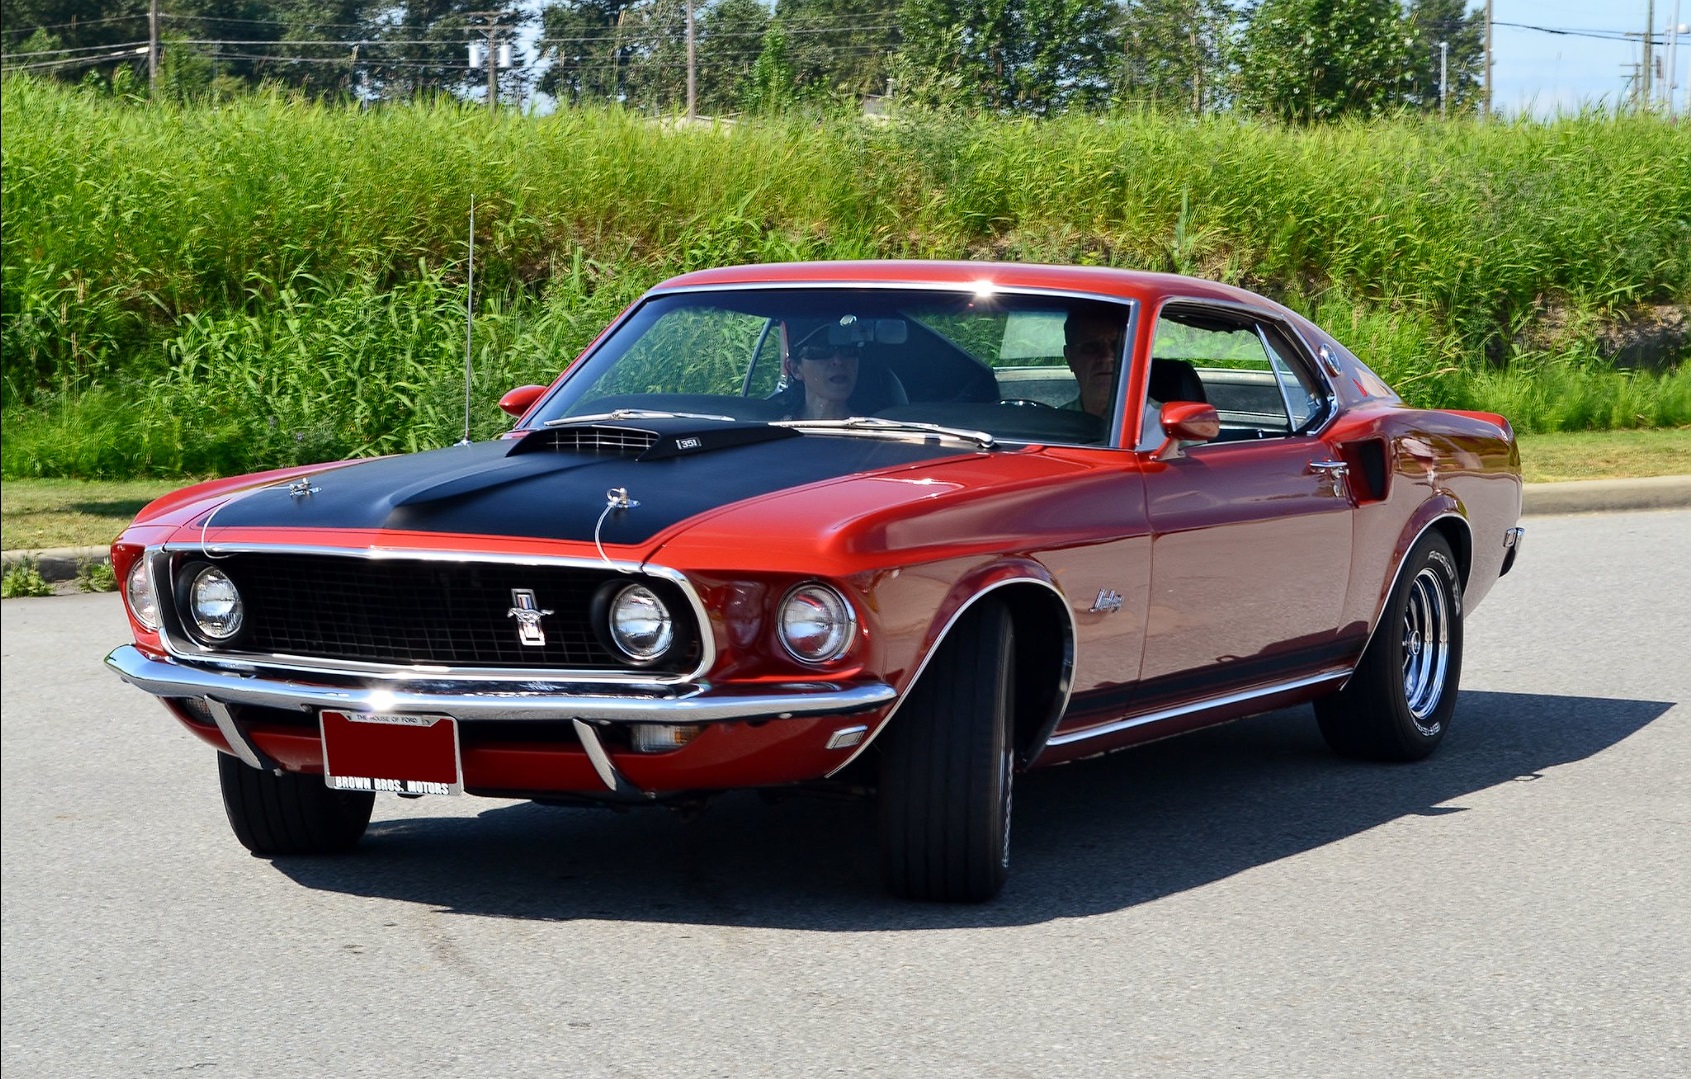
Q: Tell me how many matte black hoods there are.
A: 1